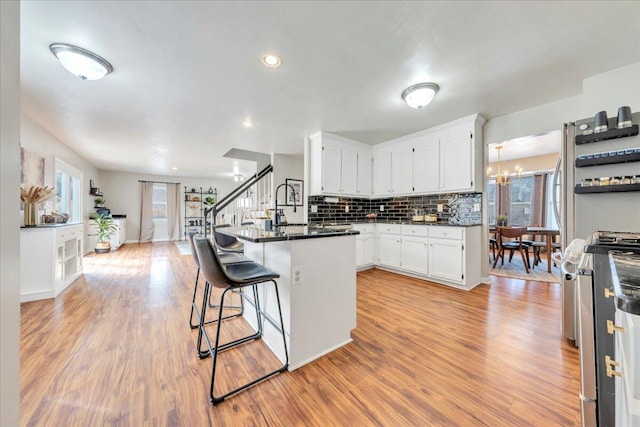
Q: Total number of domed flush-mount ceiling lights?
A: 2